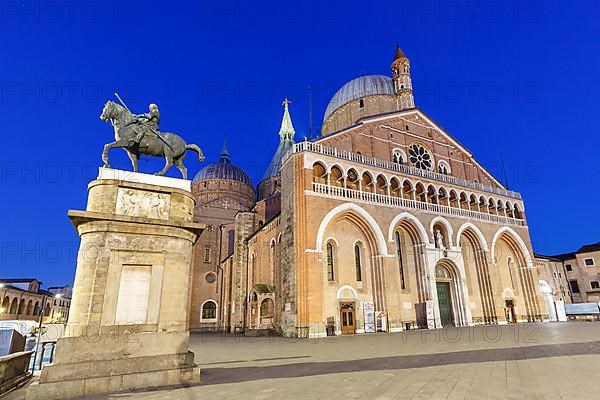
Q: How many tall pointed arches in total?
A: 4